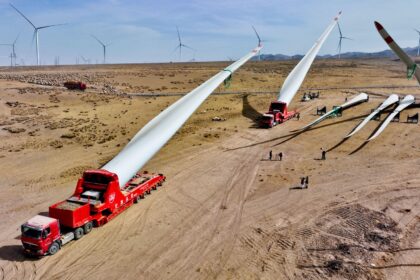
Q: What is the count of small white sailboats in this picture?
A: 0